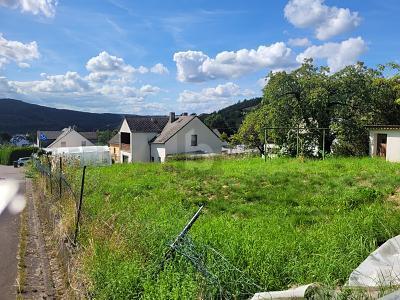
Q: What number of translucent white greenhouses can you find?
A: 1